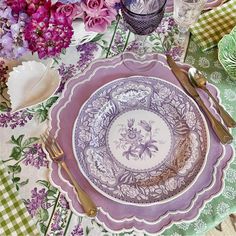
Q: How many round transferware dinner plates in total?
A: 1